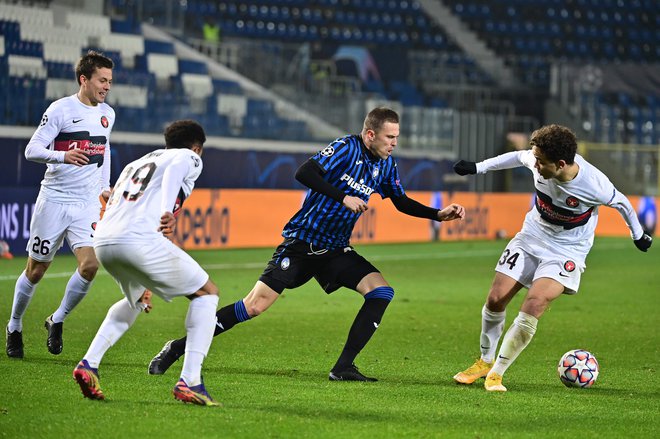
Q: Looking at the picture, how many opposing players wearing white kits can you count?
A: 3